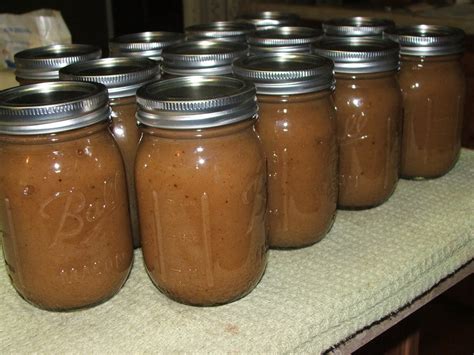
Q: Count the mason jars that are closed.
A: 13